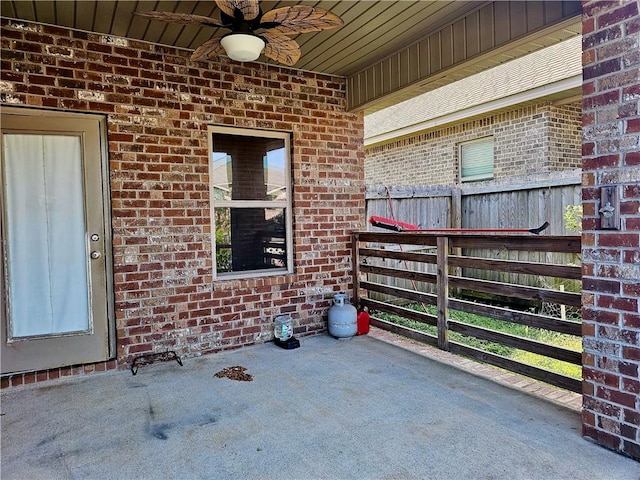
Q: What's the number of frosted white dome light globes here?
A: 1